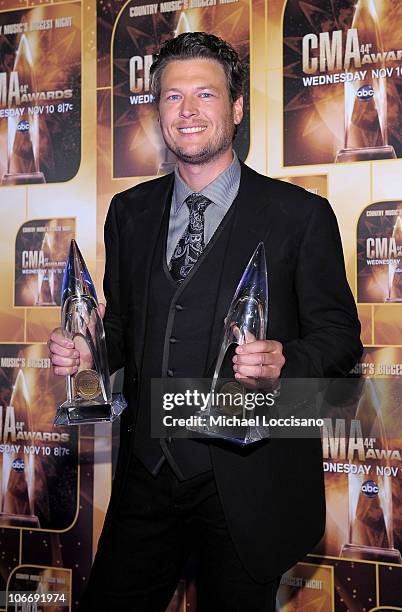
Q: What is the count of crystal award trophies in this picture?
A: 2